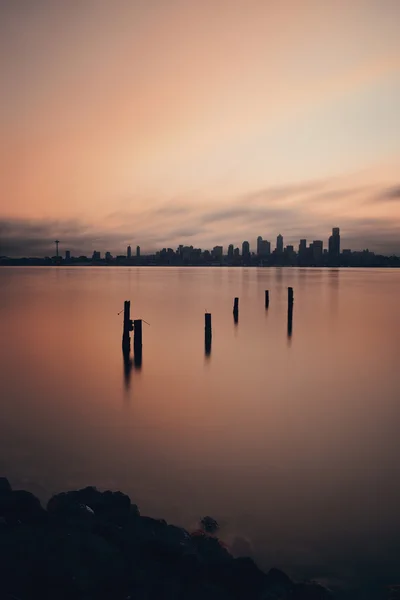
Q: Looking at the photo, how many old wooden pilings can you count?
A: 6